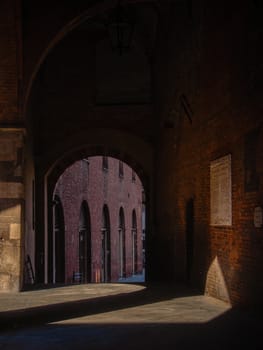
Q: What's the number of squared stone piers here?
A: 1